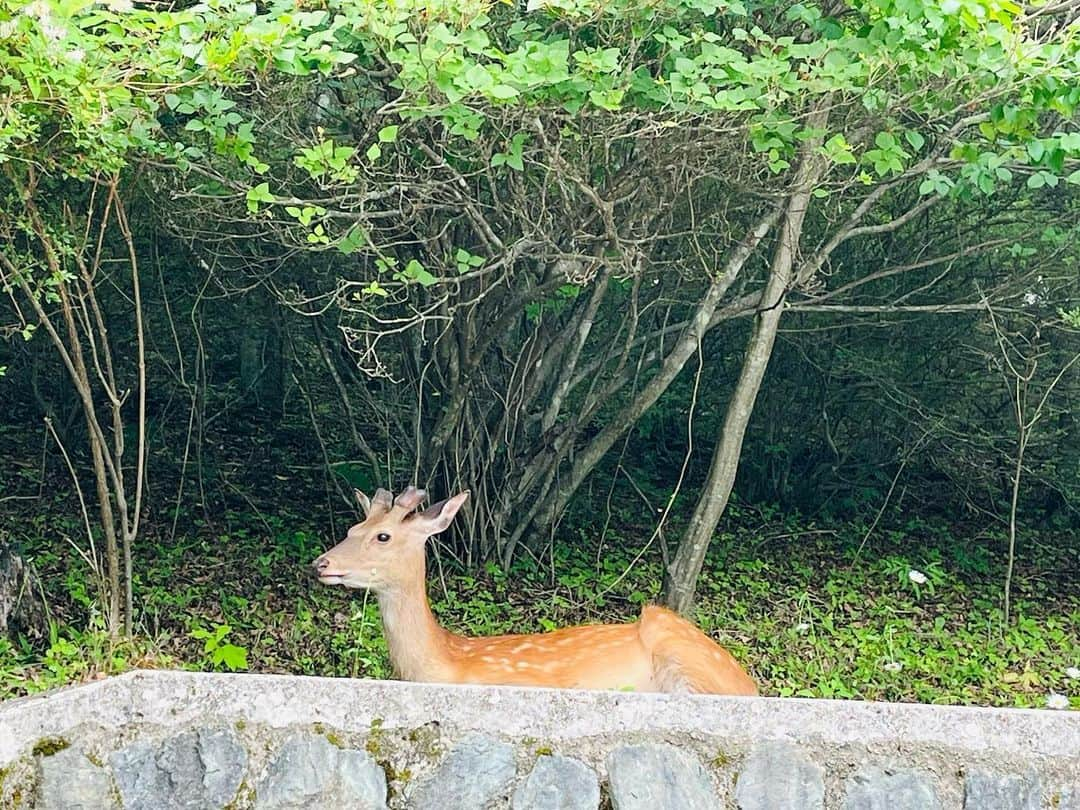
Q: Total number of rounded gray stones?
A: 9